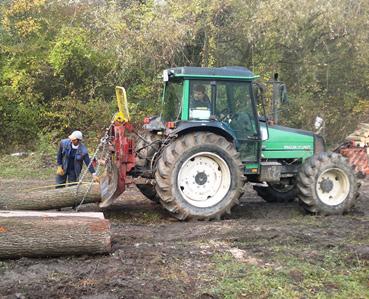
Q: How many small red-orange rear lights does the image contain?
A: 2